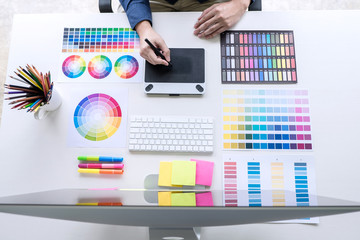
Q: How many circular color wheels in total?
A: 4